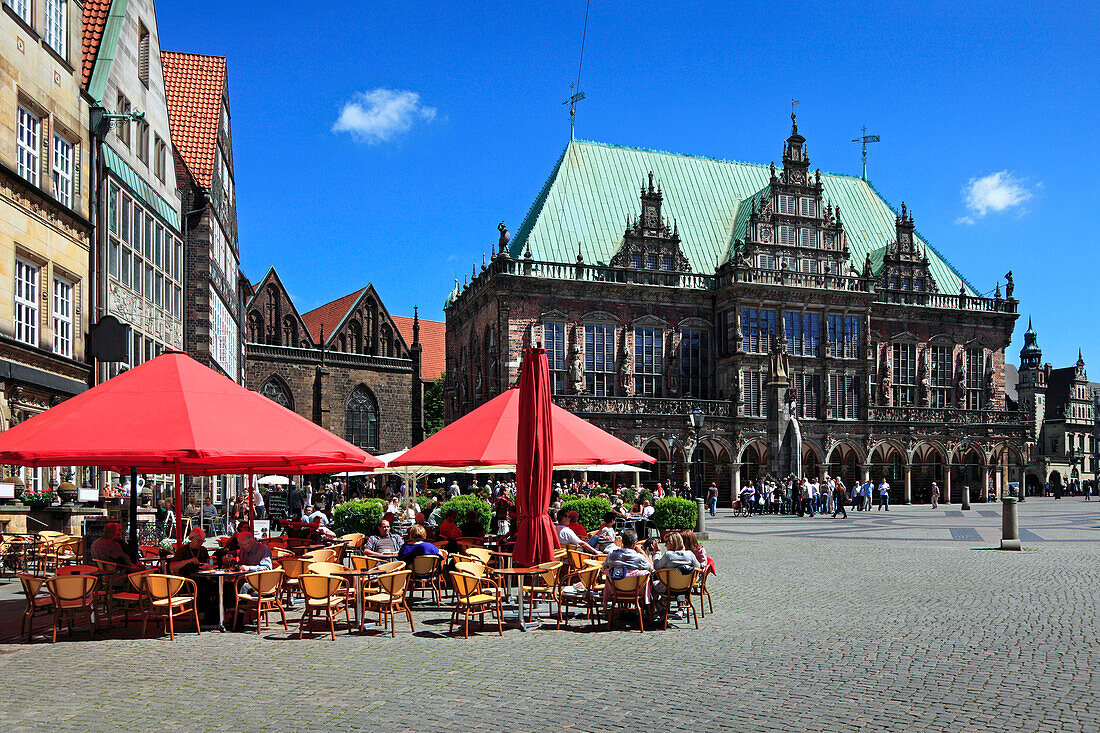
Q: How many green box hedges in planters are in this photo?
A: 4